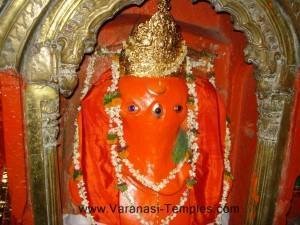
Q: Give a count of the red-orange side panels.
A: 2